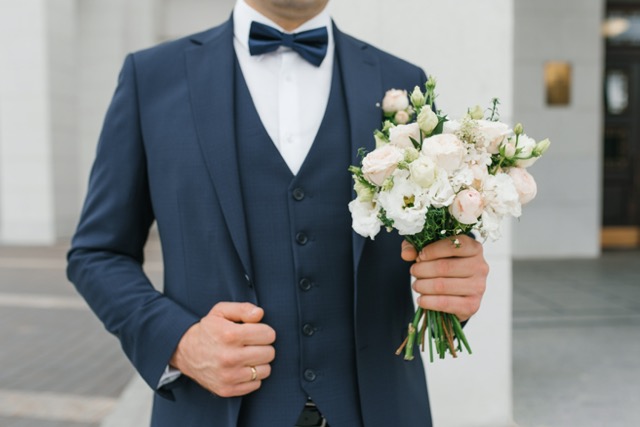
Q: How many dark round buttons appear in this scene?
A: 5